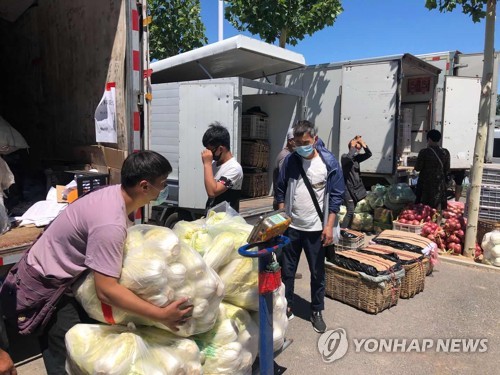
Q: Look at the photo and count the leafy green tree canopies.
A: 3